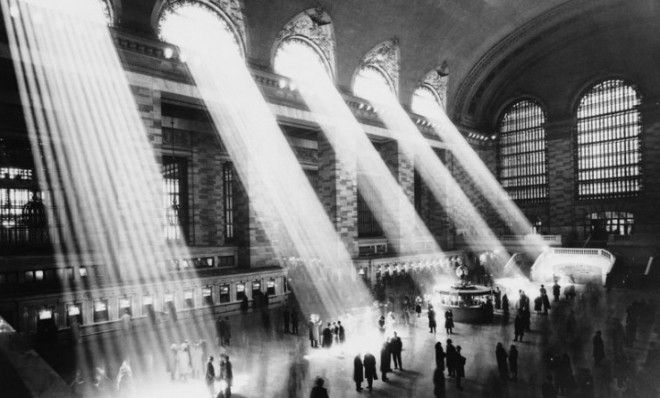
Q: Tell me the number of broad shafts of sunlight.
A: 5